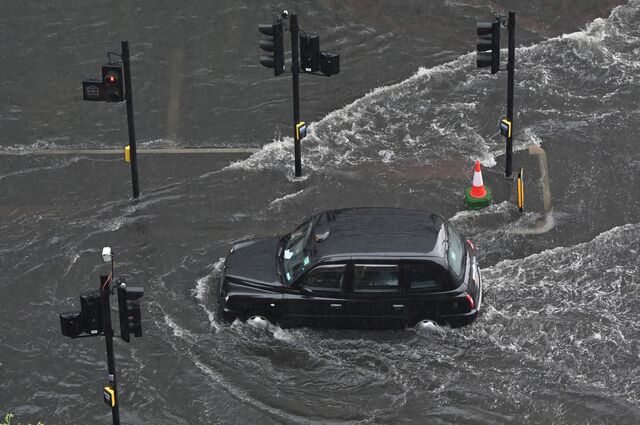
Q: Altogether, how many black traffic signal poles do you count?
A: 4